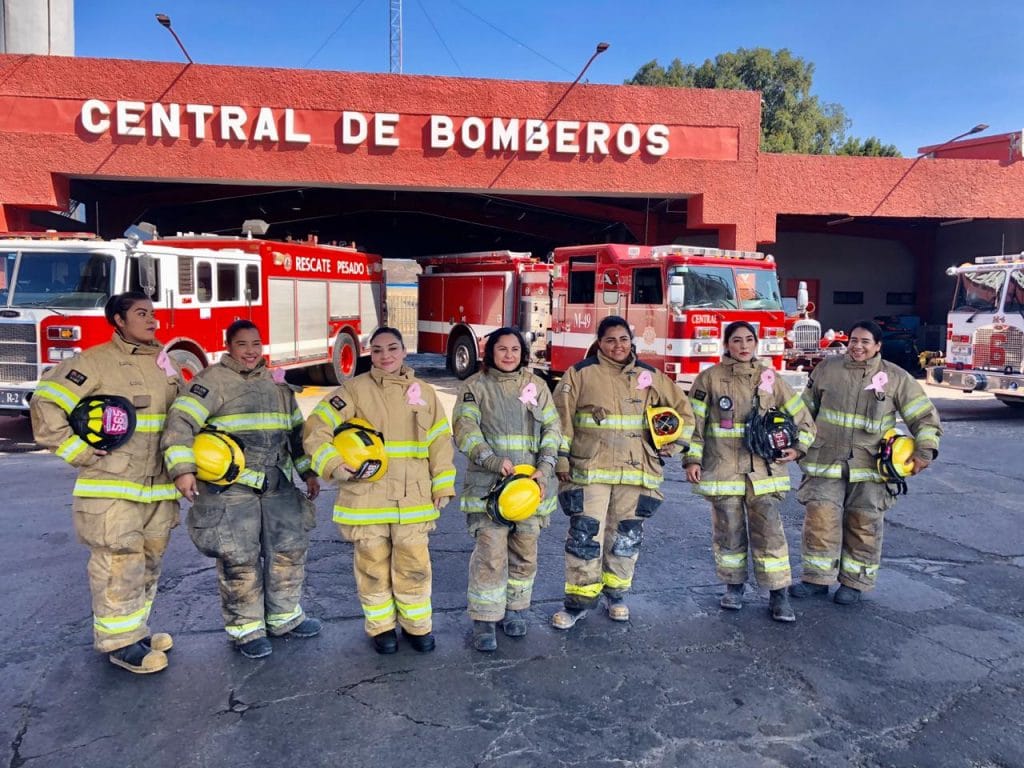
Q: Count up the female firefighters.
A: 7